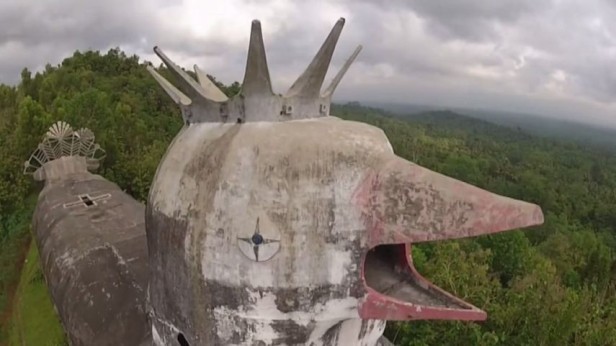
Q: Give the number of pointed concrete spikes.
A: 6